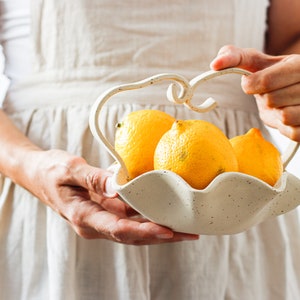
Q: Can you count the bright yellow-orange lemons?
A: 3